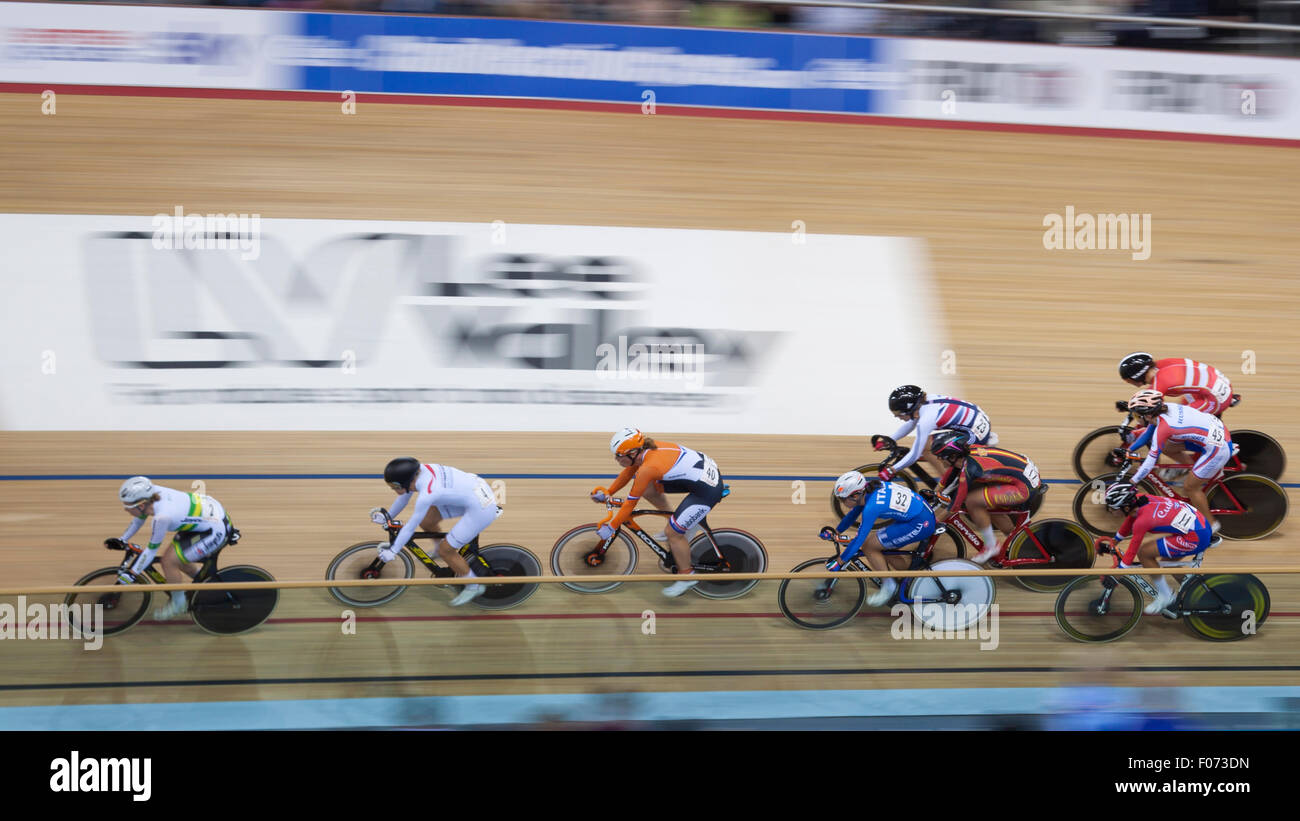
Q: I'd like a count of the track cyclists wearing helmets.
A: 9